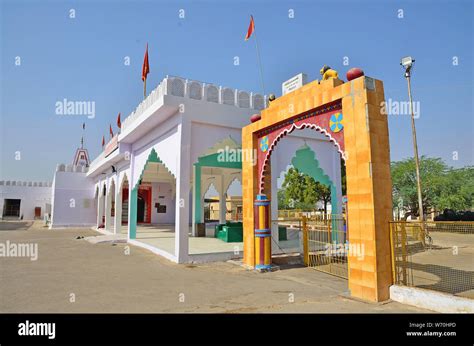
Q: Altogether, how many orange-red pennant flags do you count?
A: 5